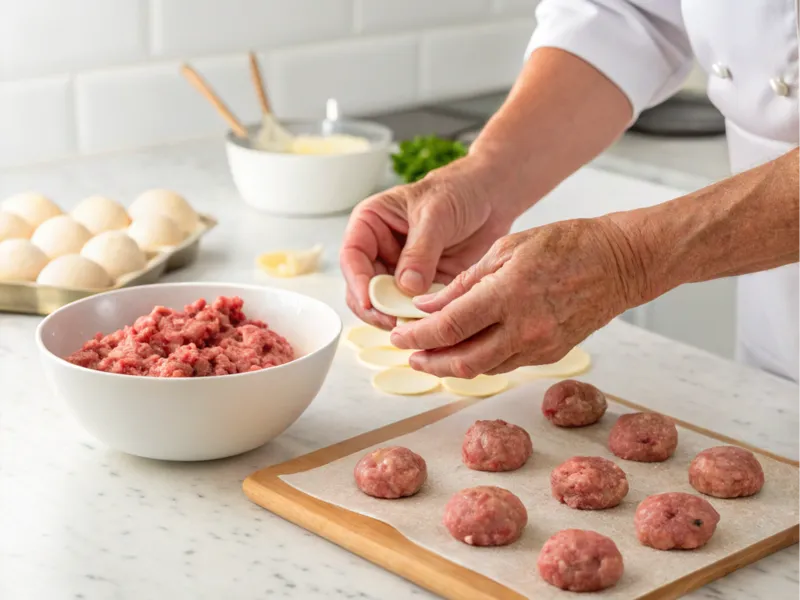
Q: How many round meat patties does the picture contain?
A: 9